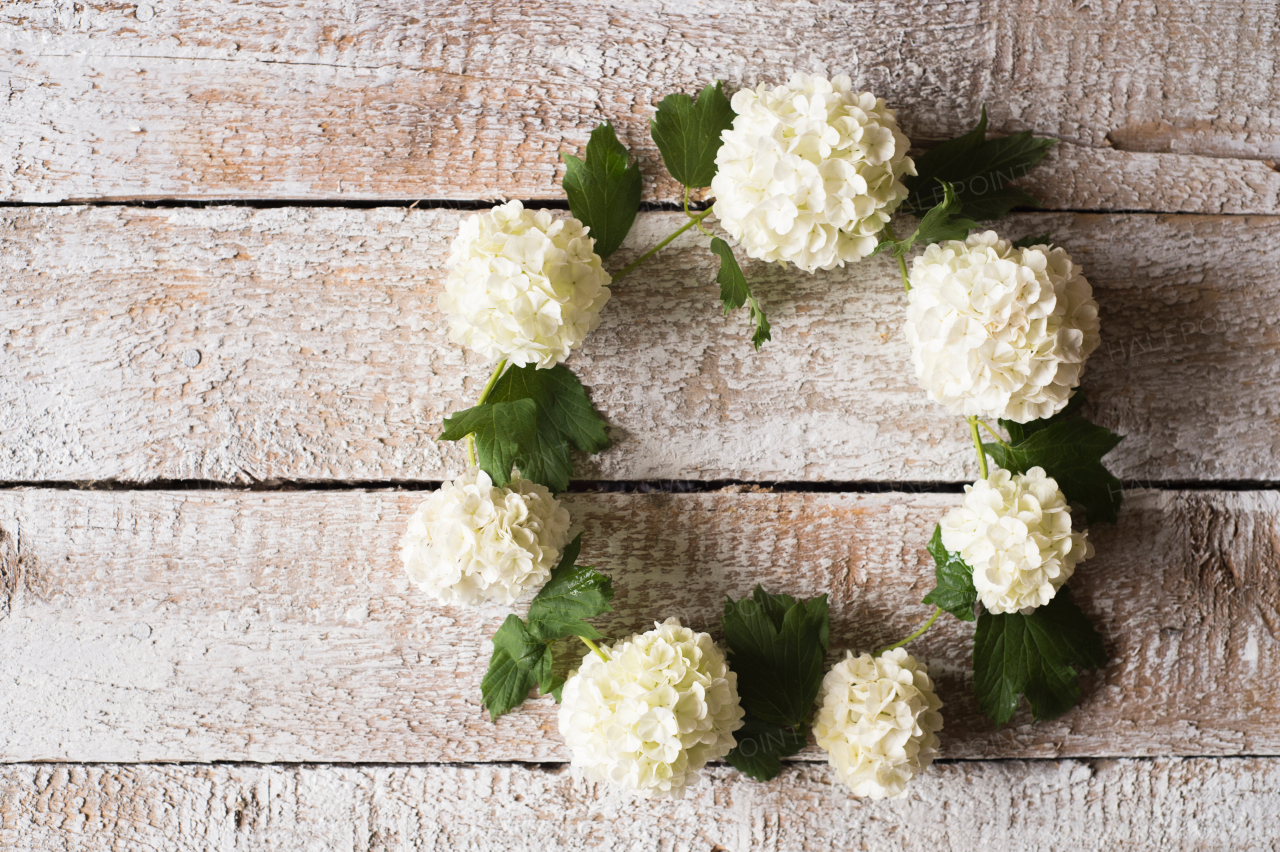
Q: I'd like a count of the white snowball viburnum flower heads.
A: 7